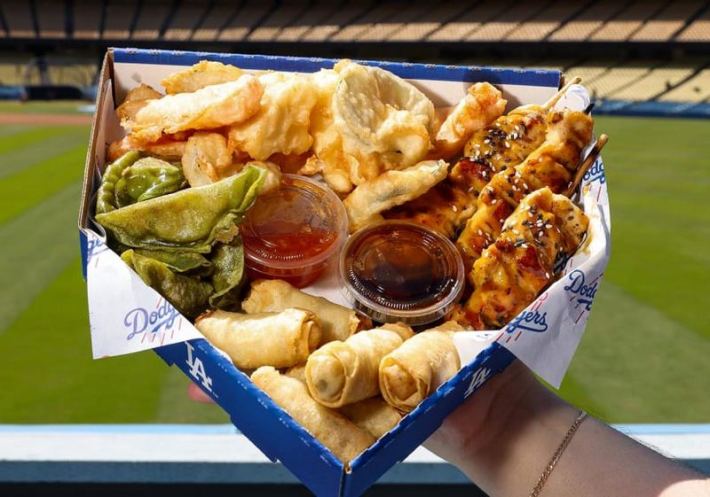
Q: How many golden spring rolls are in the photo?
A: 6